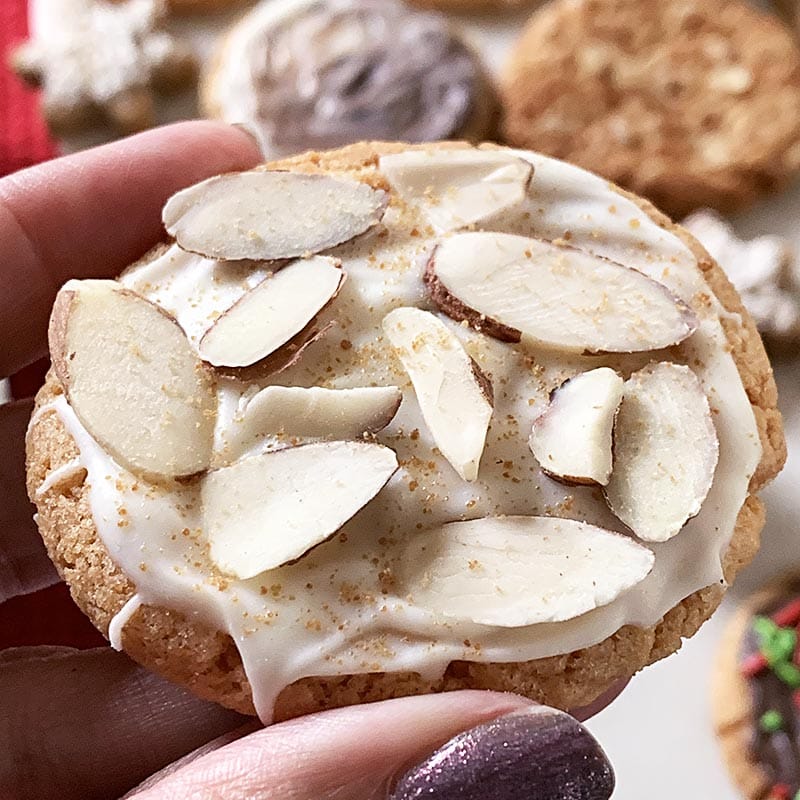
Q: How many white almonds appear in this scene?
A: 11